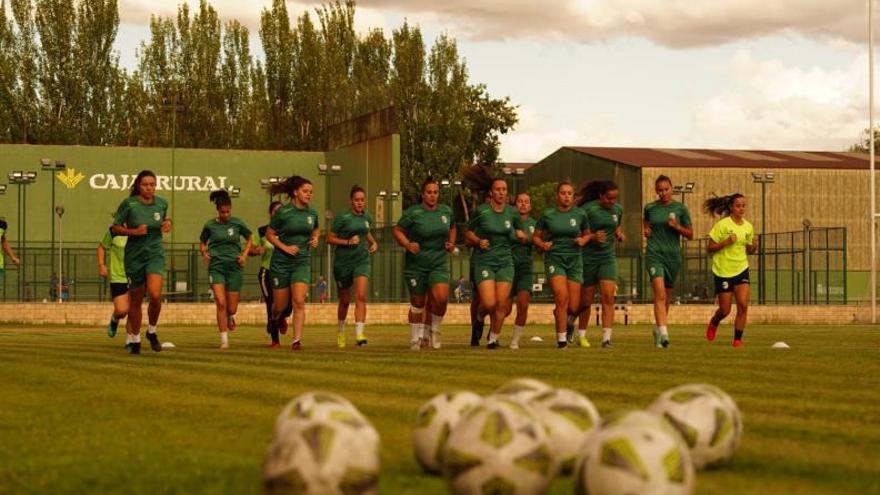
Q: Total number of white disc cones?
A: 3